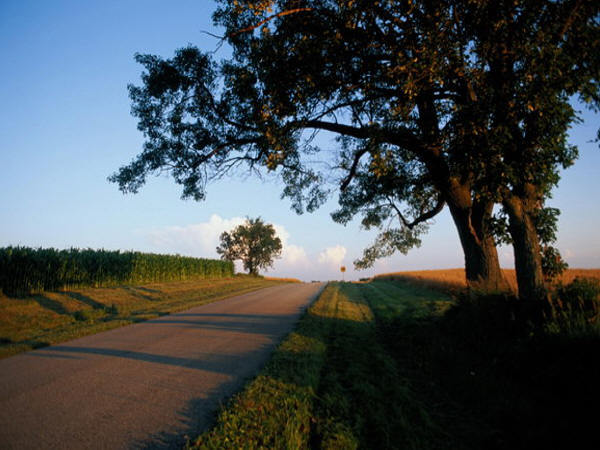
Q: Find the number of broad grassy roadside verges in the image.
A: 2